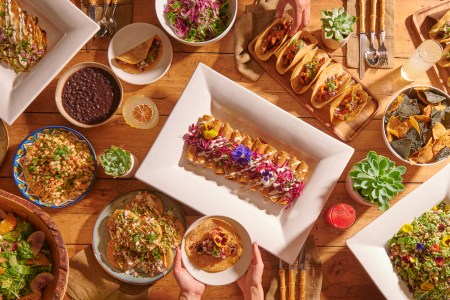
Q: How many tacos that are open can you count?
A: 1